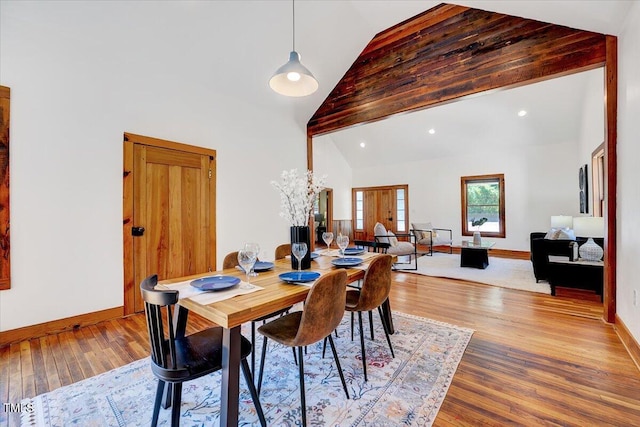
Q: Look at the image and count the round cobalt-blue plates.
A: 6